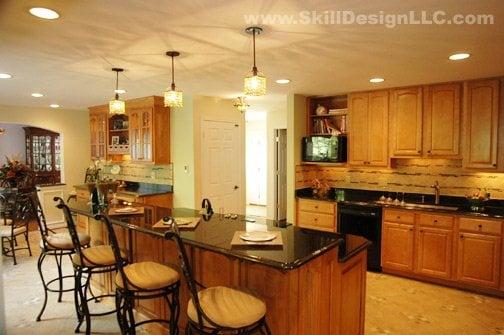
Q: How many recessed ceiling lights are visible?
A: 8